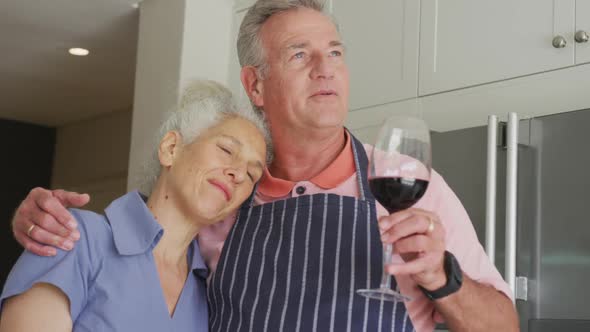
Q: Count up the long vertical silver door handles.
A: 2